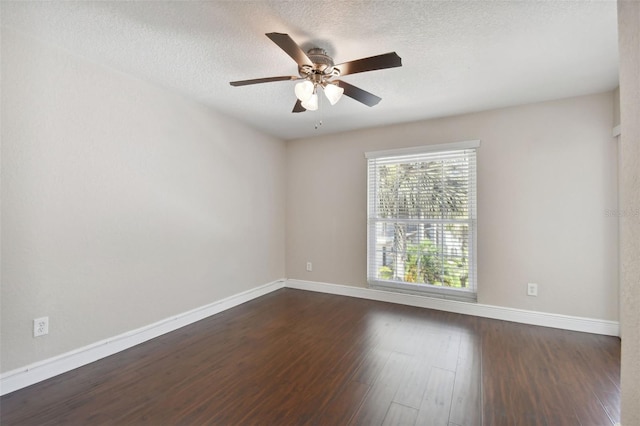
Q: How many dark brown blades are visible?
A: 5